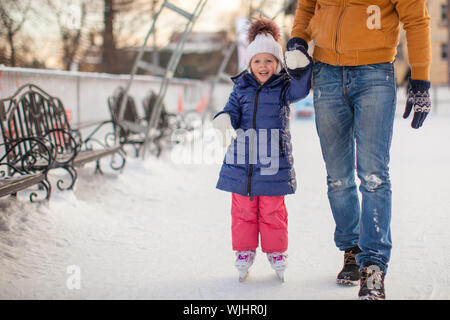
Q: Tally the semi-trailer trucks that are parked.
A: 0